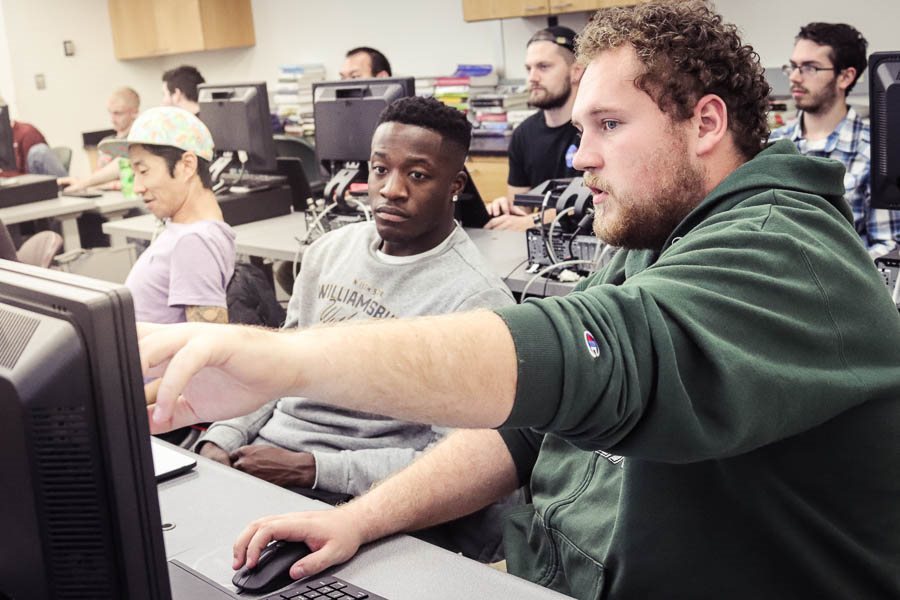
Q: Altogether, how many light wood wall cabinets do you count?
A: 2